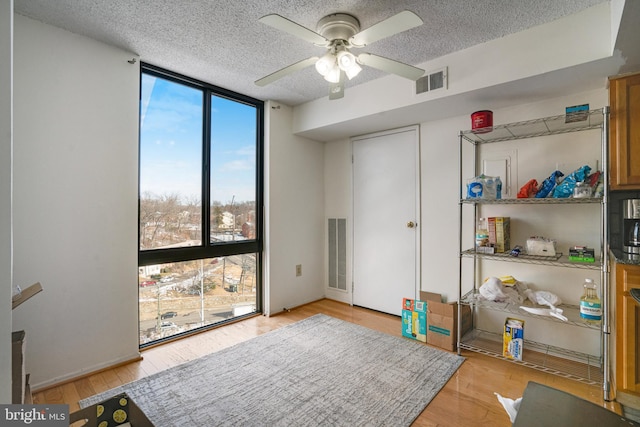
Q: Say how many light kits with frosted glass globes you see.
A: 1